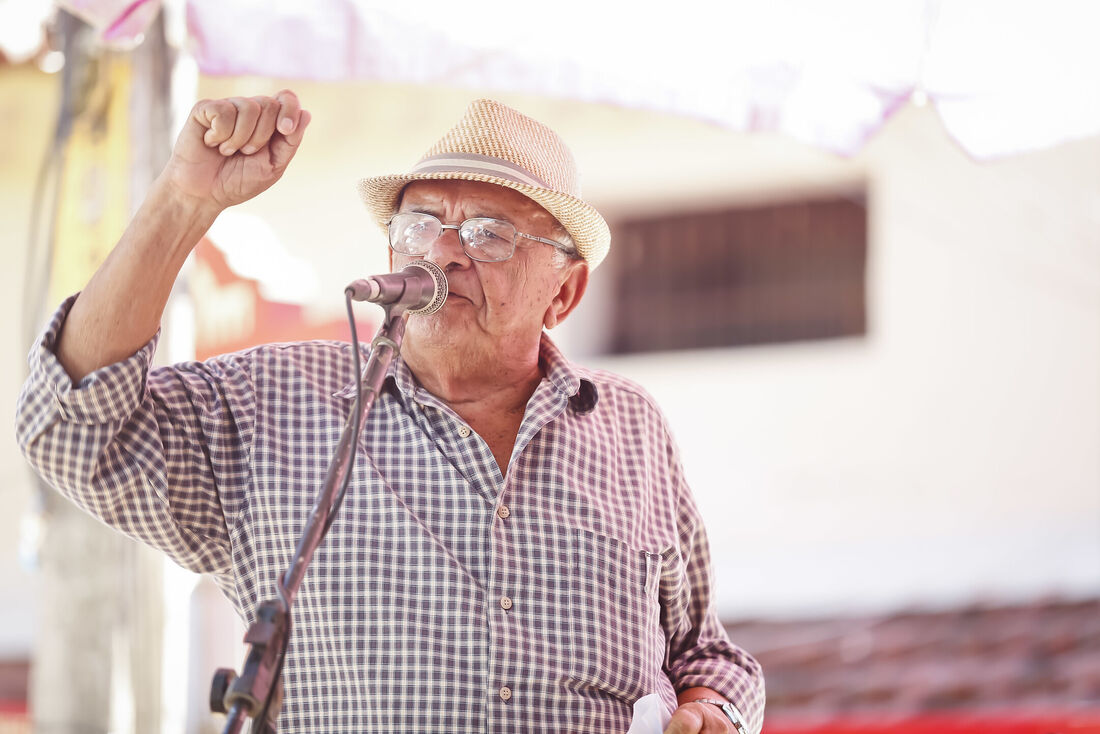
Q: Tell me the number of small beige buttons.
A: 4